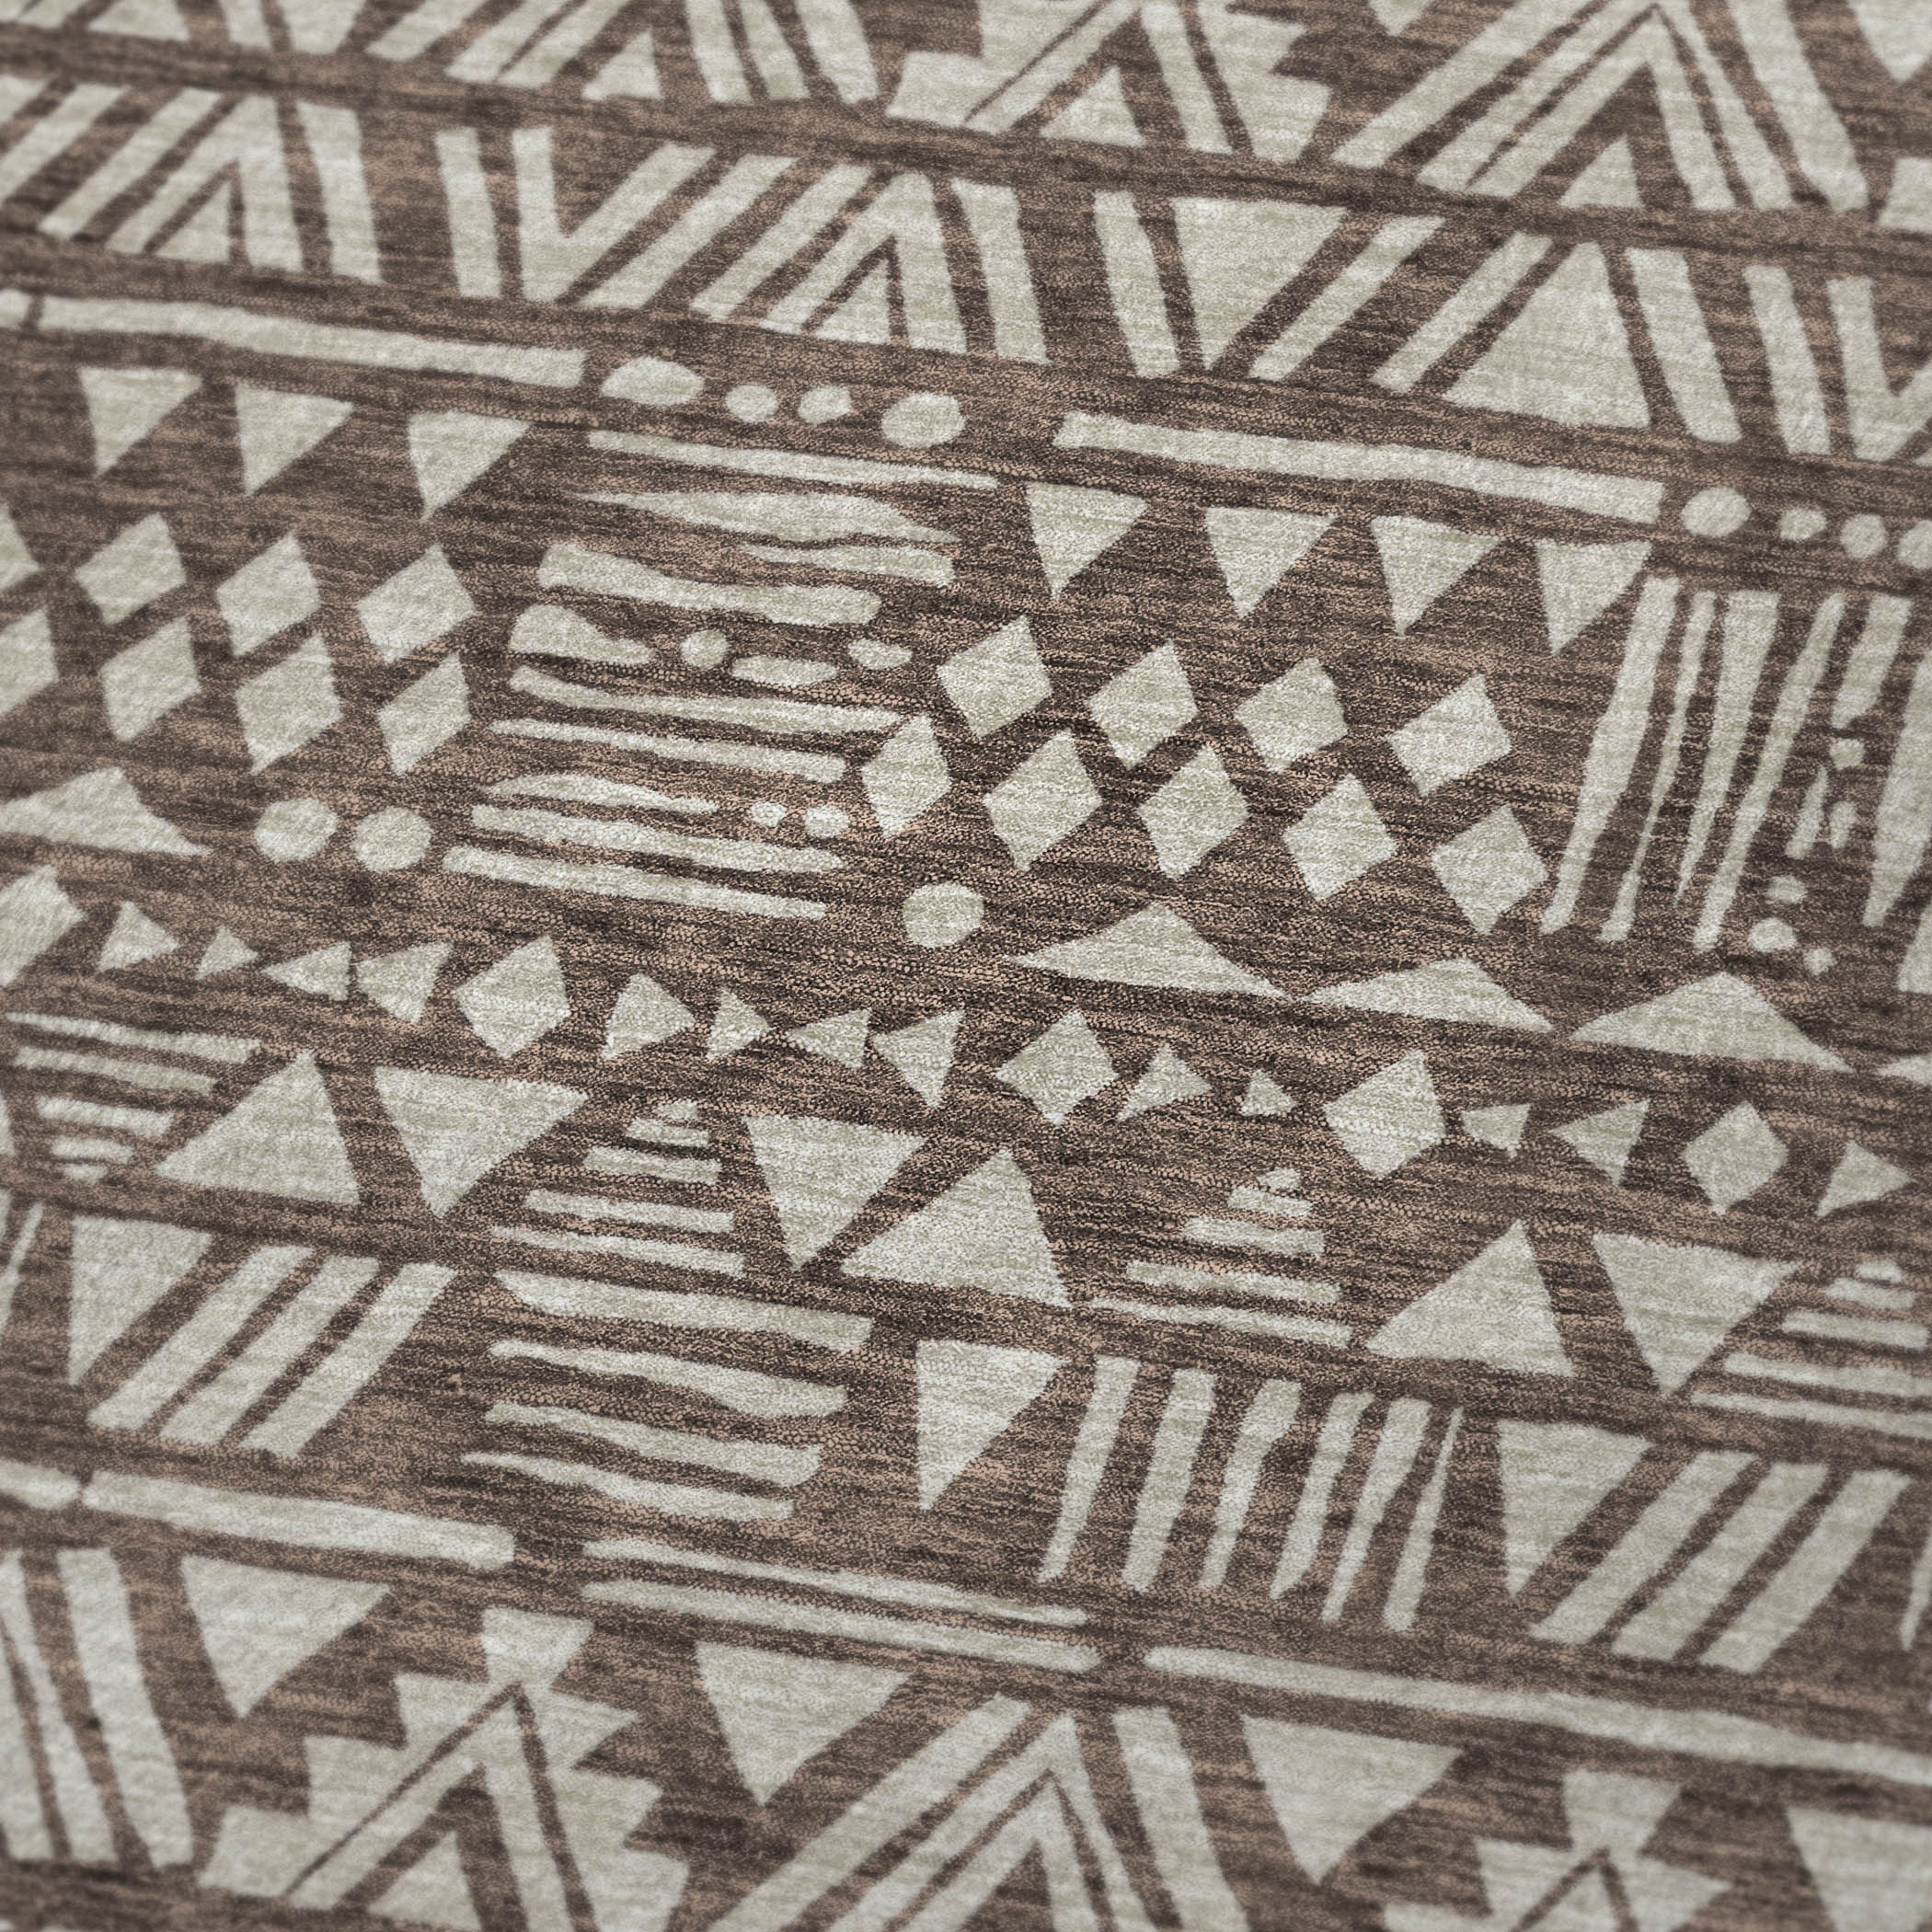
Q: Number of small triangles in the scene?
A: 13